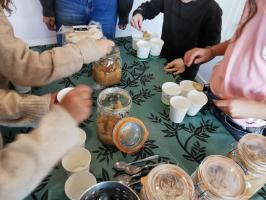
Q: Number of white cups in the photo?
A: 12